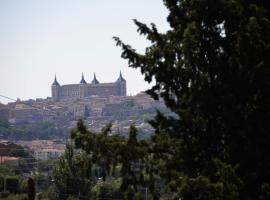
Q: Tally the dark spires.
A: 4